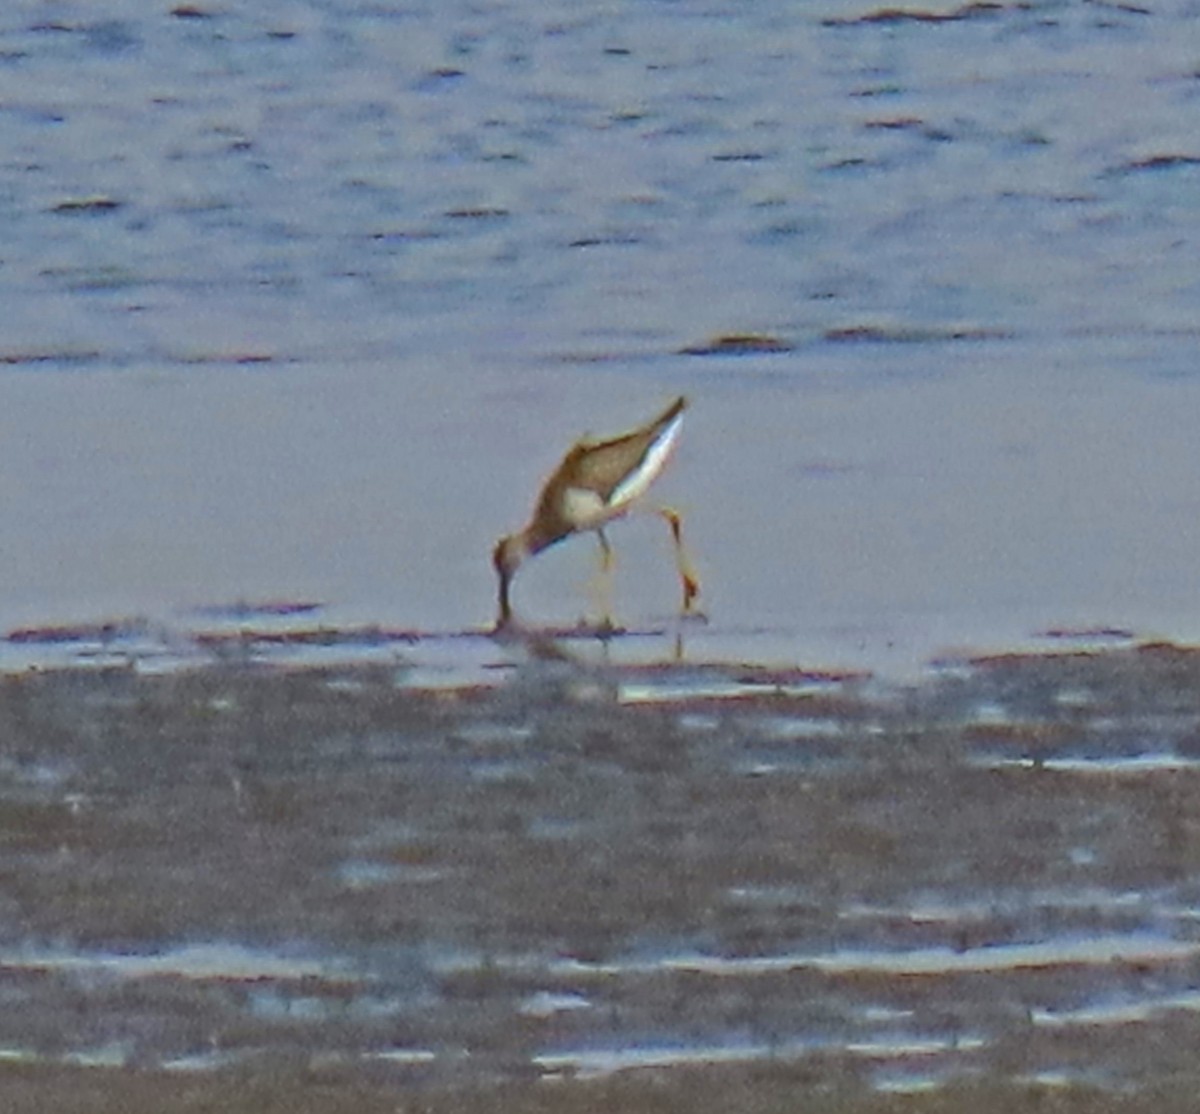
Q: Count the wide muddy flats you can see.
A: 1